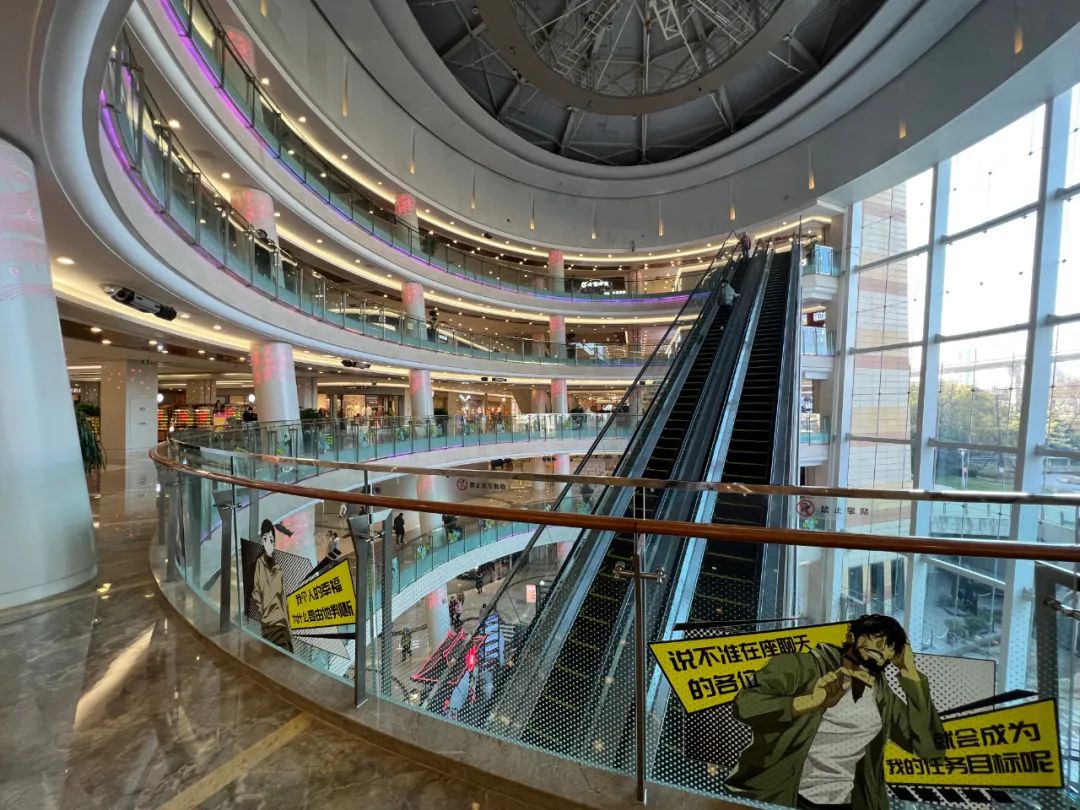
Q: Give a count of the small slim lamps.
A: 11